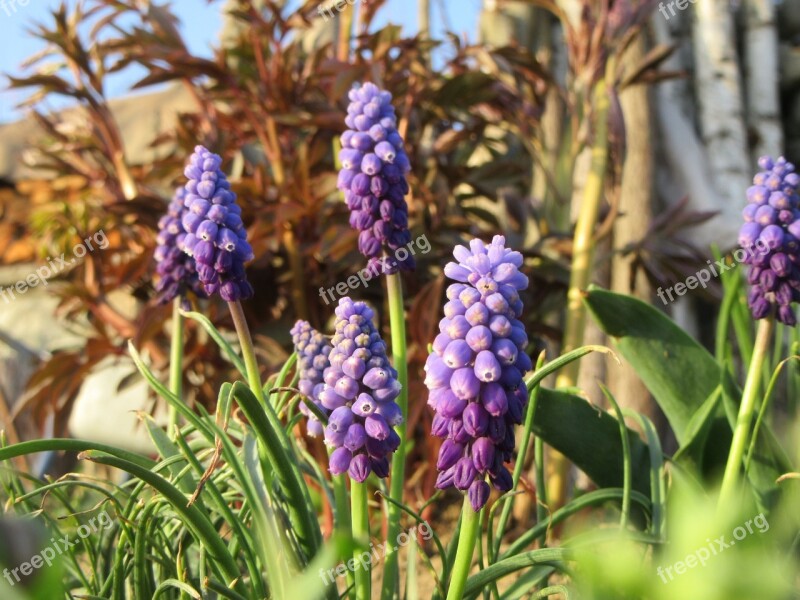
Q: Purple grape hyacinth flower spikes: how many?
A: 7